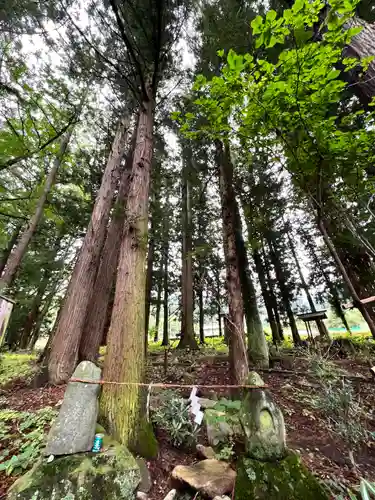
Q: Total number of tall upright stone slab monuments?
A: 2